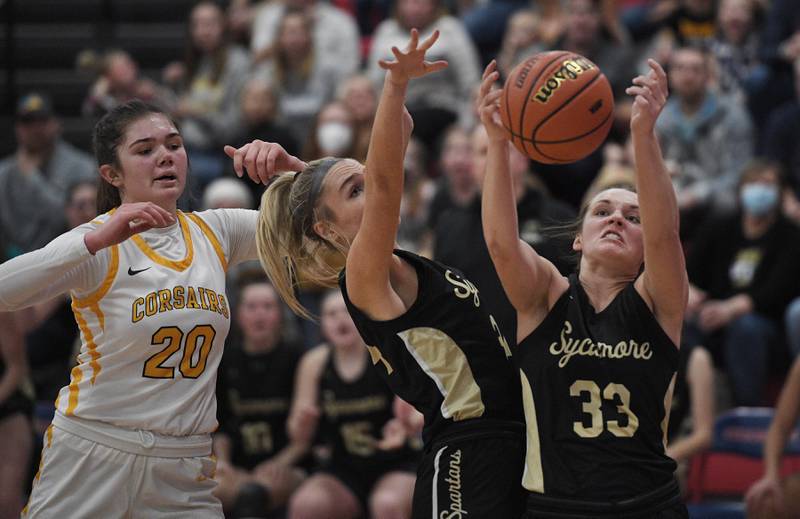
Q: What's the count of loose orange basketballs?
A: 1